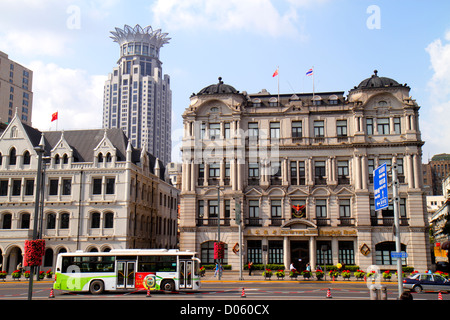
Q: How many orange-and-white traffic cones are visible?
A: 5